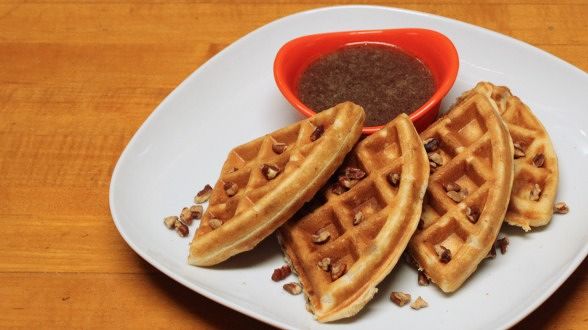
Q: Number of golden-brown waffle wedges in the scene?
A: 4